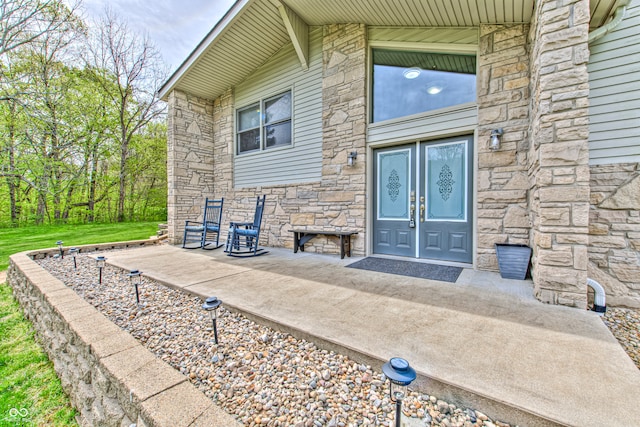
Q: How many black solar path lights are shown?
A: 6